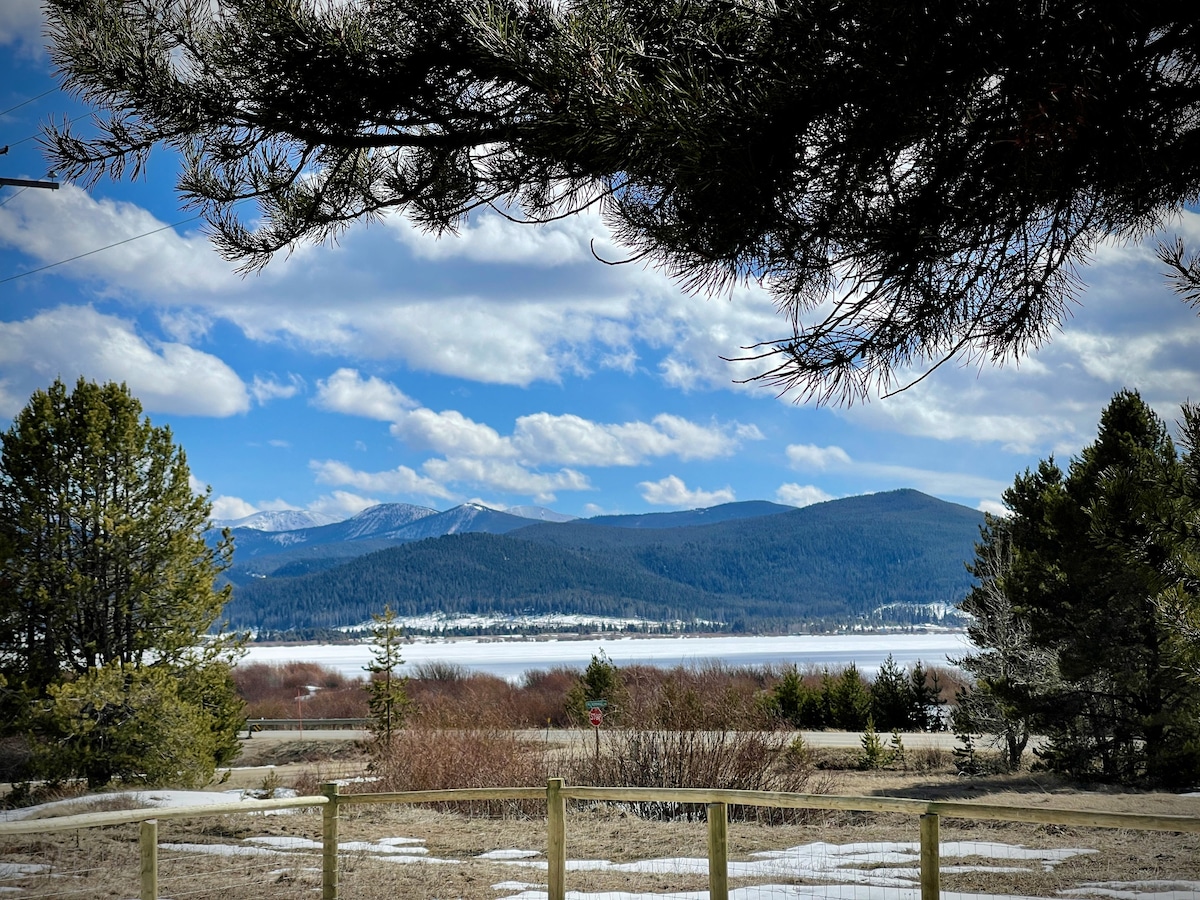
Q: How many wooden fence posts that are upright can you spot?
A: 5